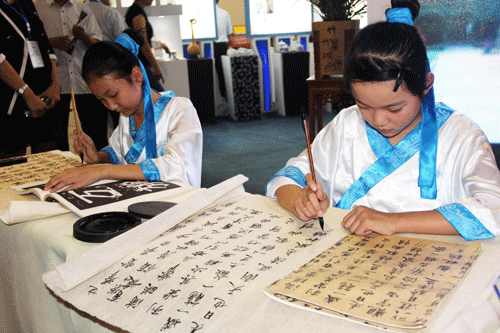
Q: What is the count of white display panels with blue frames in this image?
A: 2